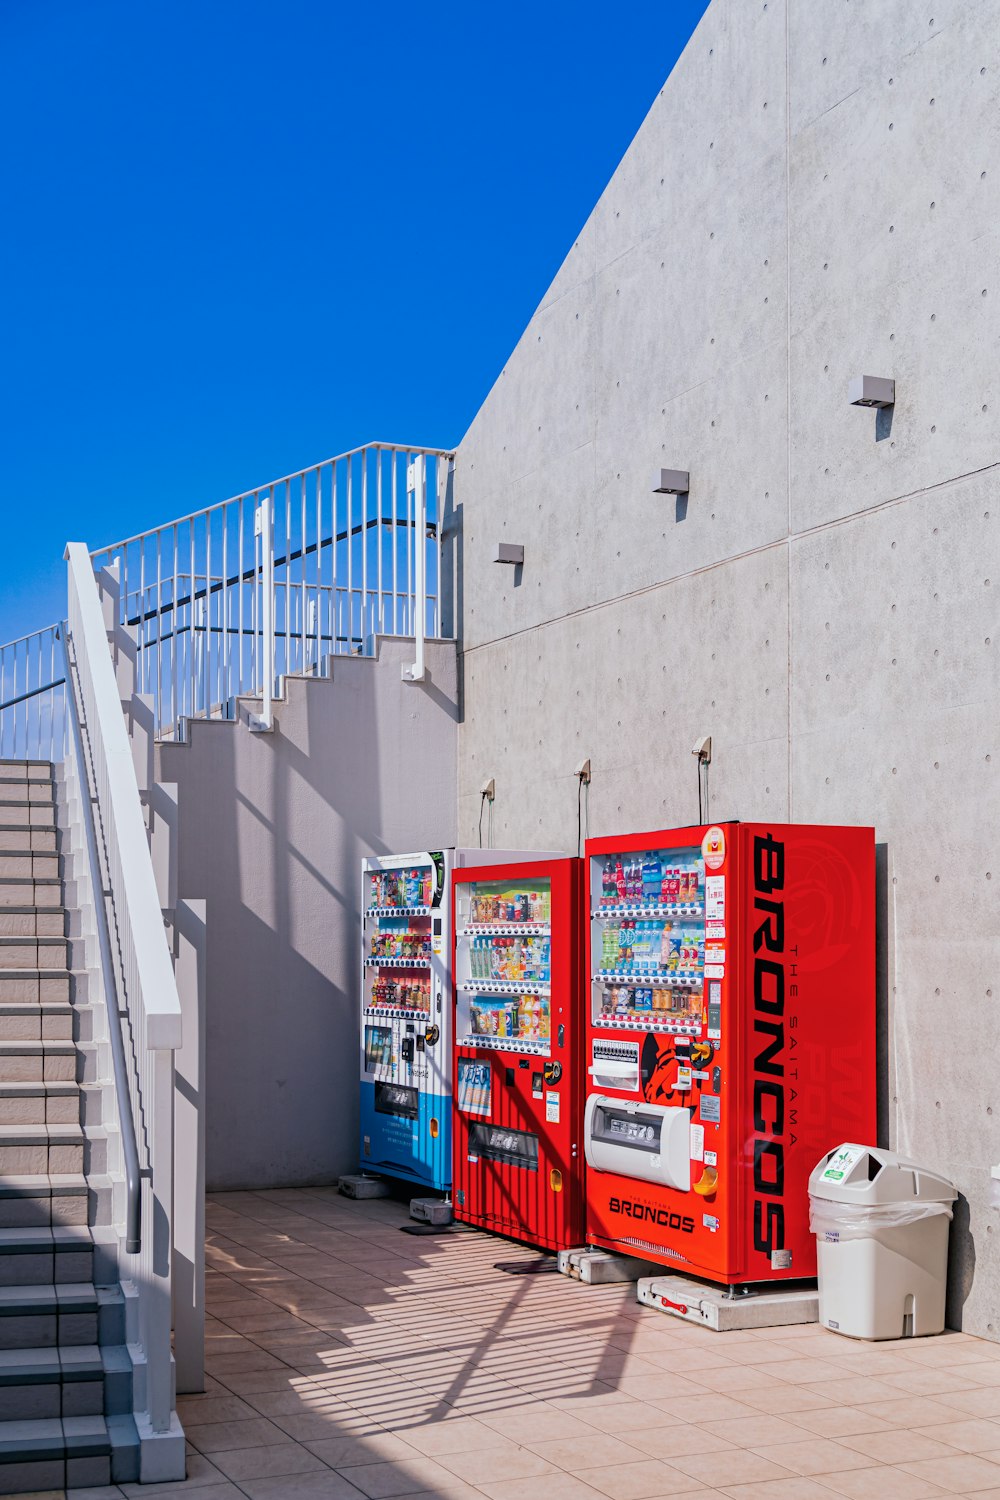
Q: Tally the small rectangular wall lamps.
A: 3